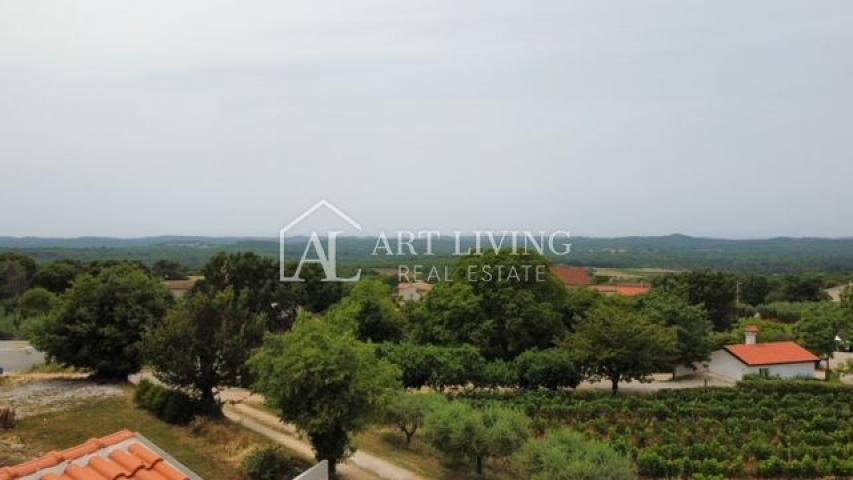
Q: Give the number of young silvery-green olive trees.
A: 3